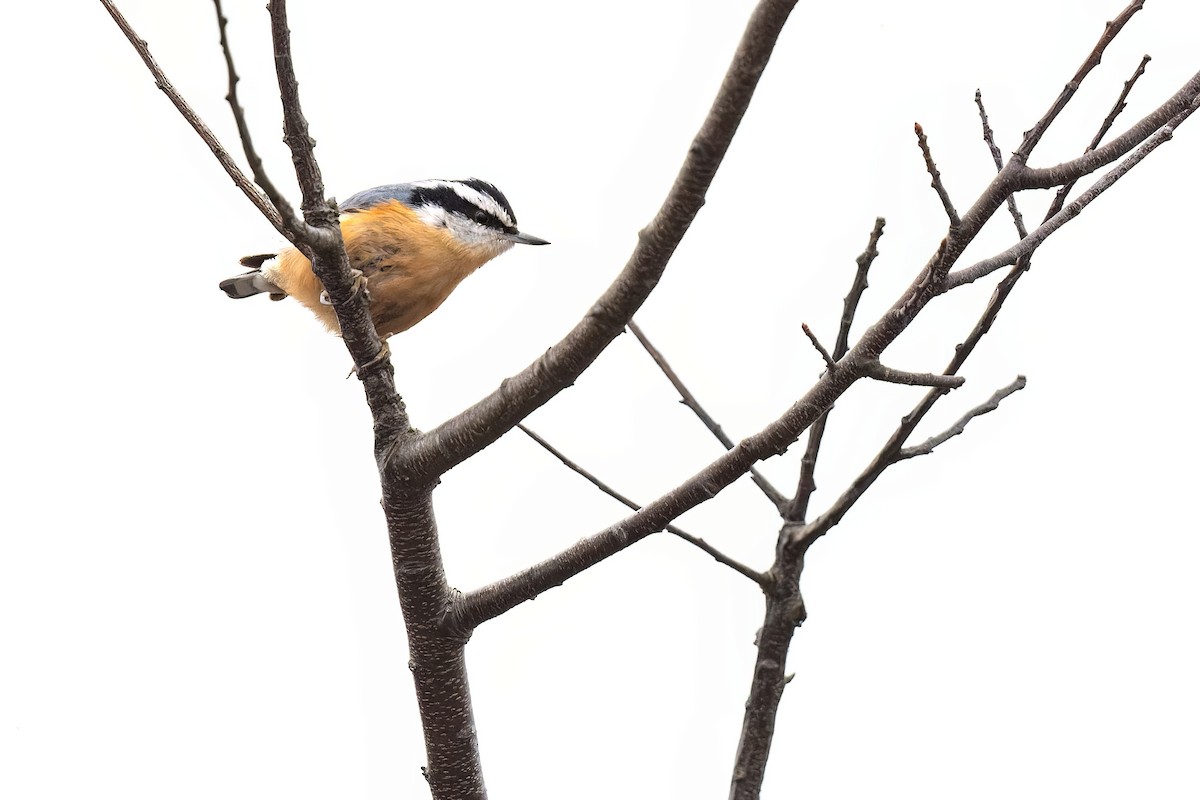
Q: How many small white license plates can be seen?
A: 0